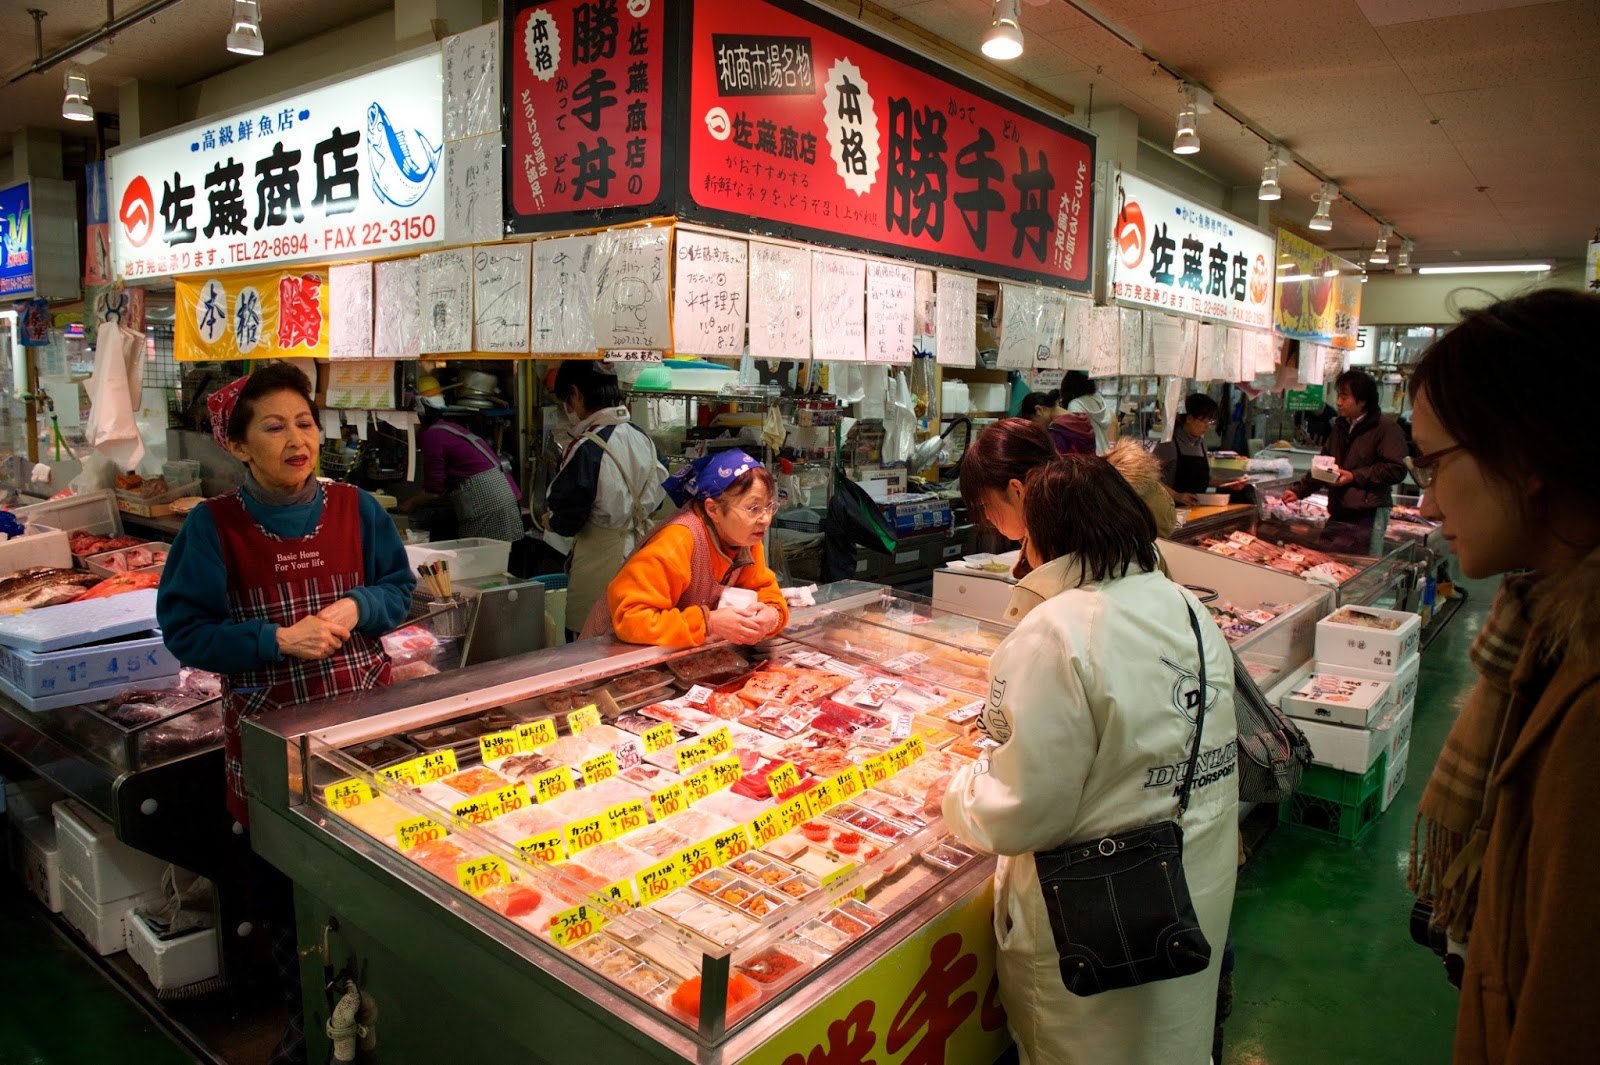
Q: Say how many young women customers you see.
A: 3